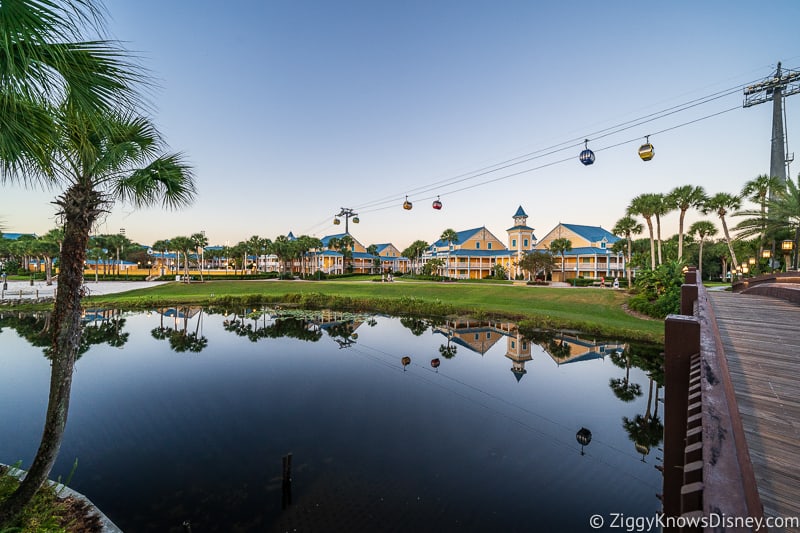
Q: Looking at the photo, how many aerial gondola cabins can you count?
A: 6